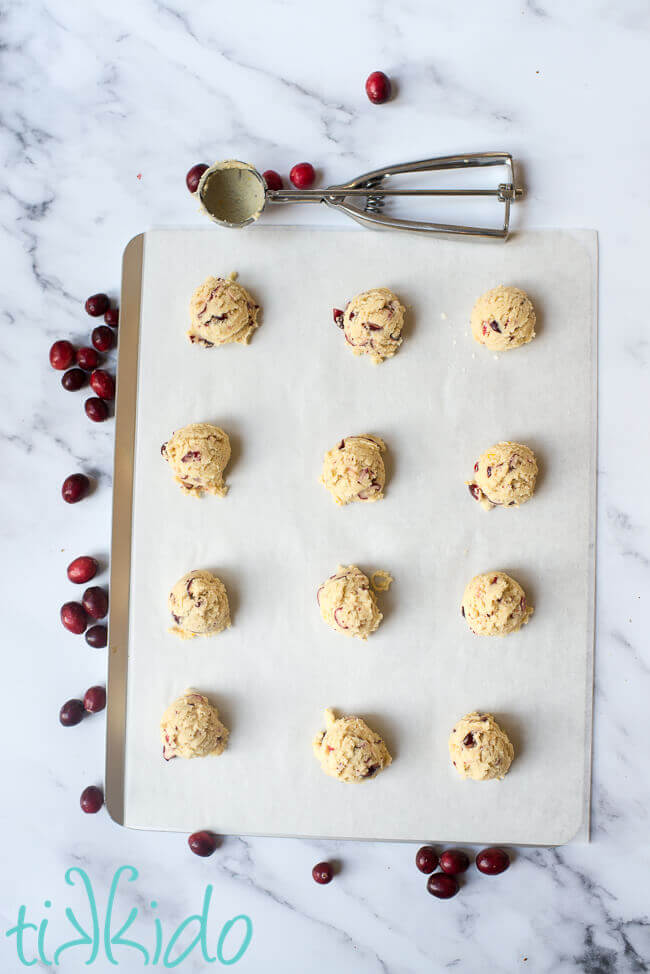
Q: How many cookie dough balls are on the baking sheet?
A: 12